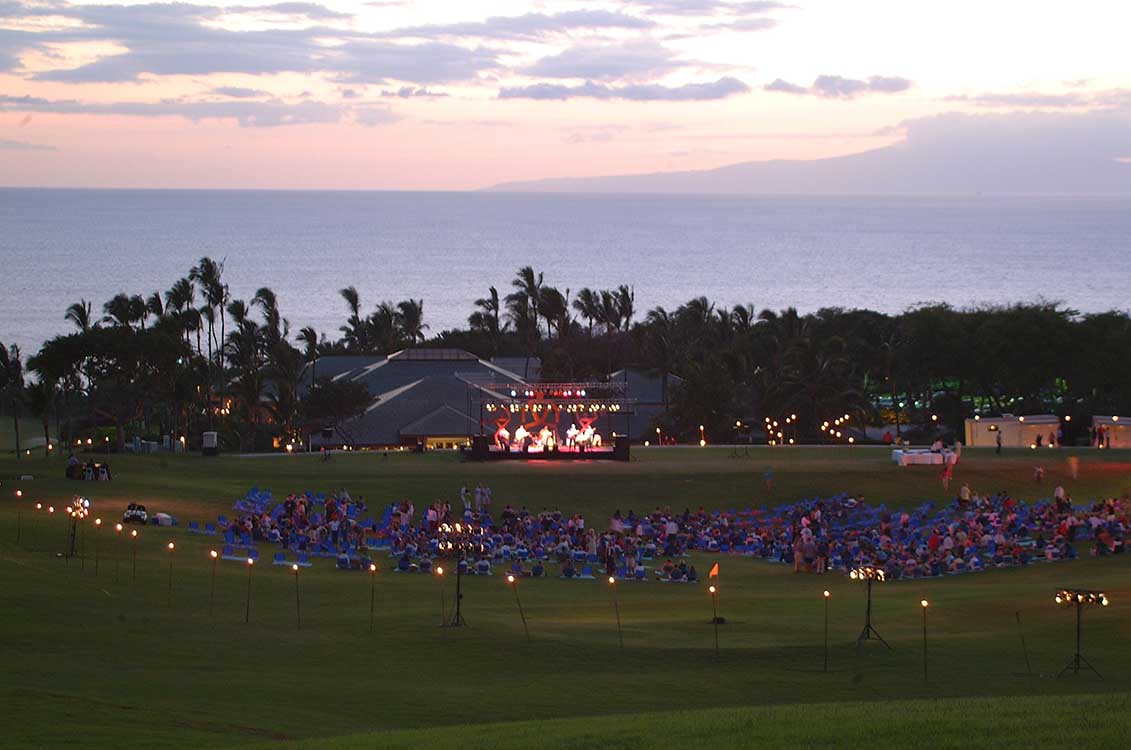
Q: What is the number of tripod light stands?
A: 4